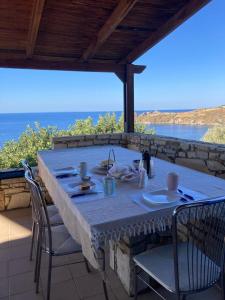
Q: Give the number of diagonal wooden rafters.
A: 3